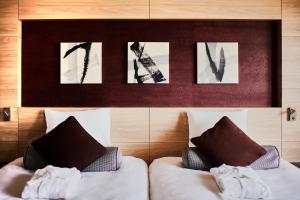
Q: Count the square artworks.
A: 3